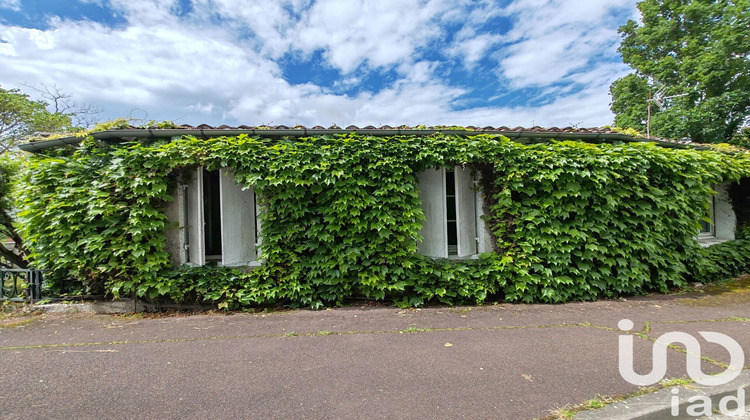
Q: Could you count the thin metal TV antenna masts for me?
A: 1